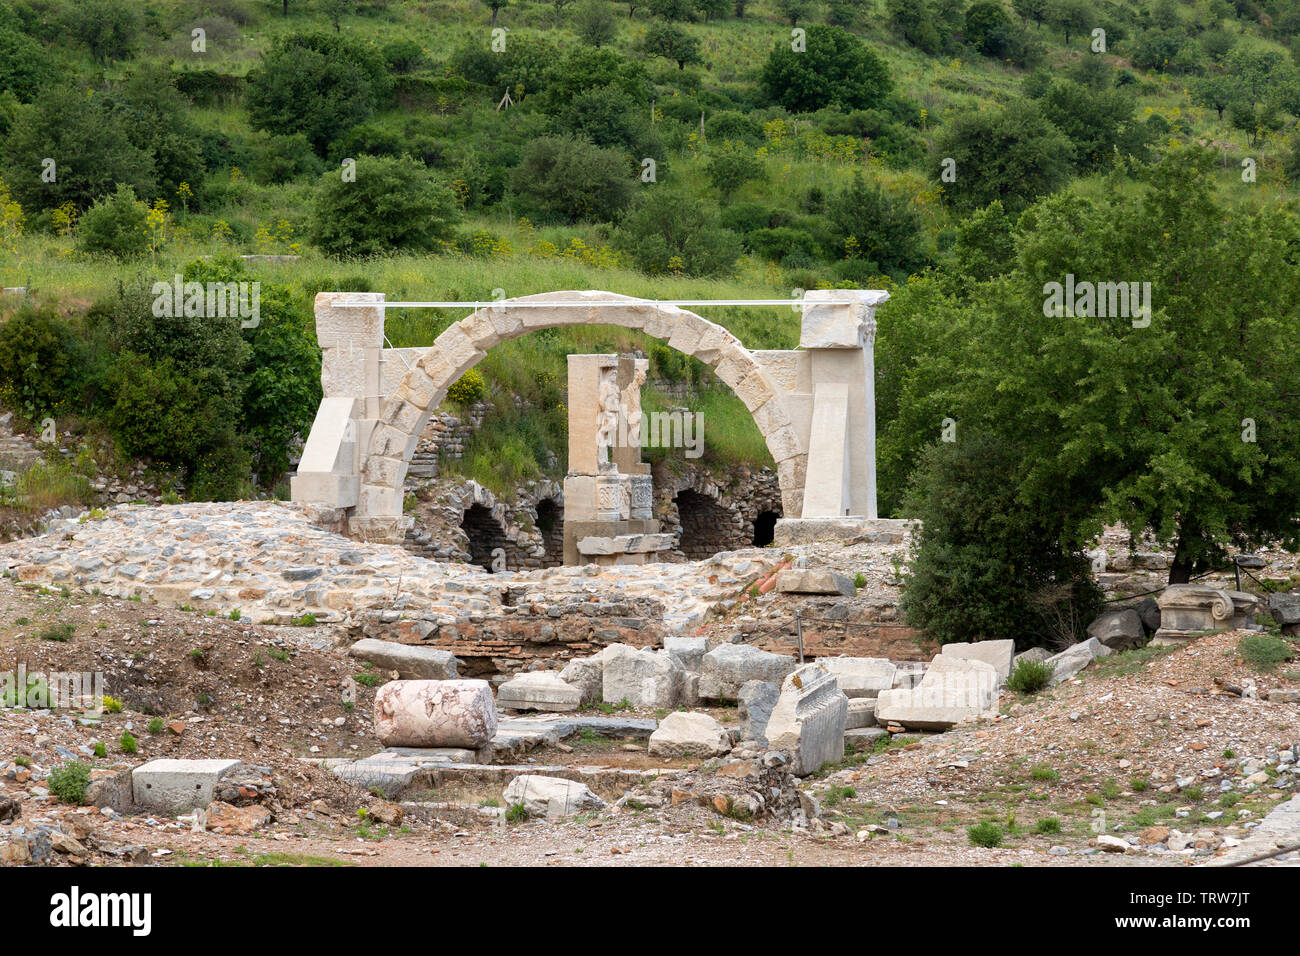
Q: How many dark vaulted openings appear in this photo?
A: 4